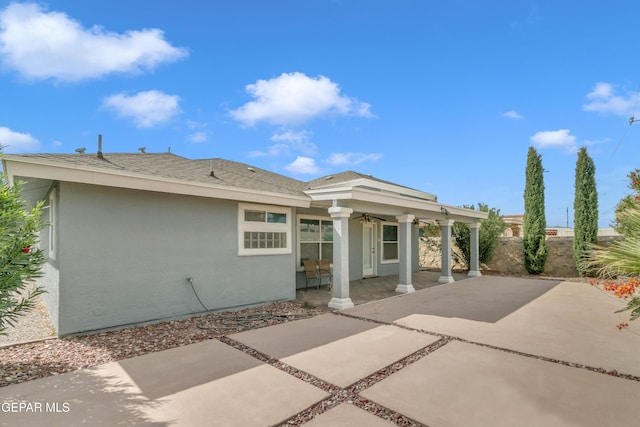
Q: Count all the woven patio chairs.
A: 2